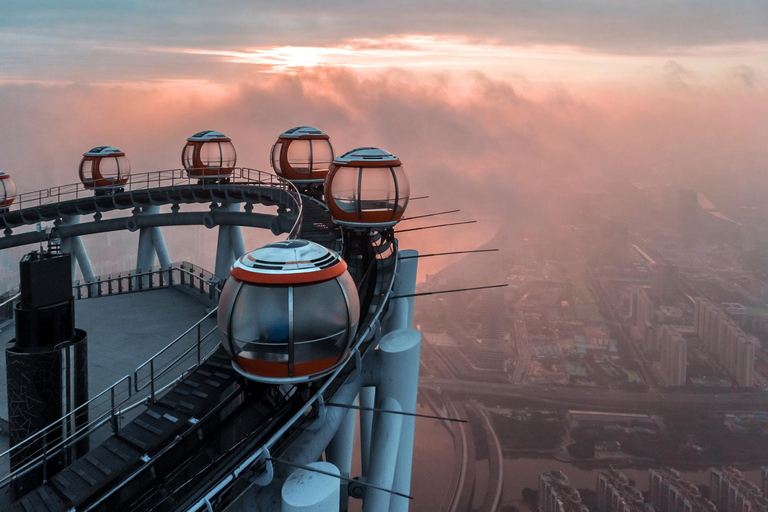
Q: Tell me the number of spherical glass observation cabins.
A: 6